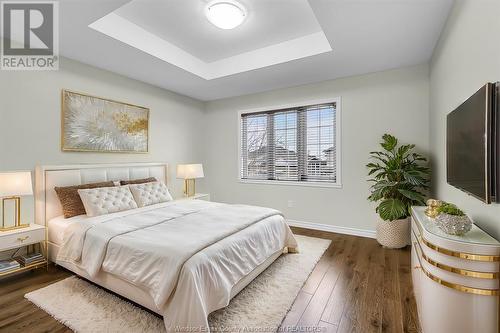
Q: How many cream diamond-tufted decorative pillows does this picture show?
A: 2